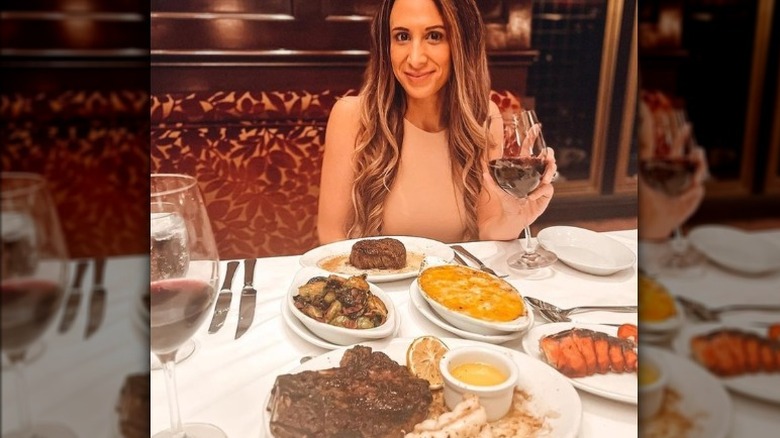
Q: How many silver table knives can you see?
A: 2